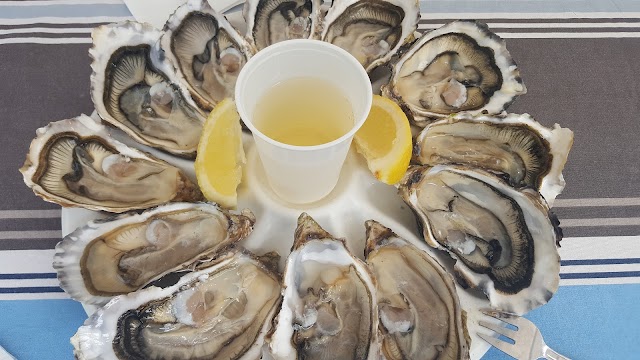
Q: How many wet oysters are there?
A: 12